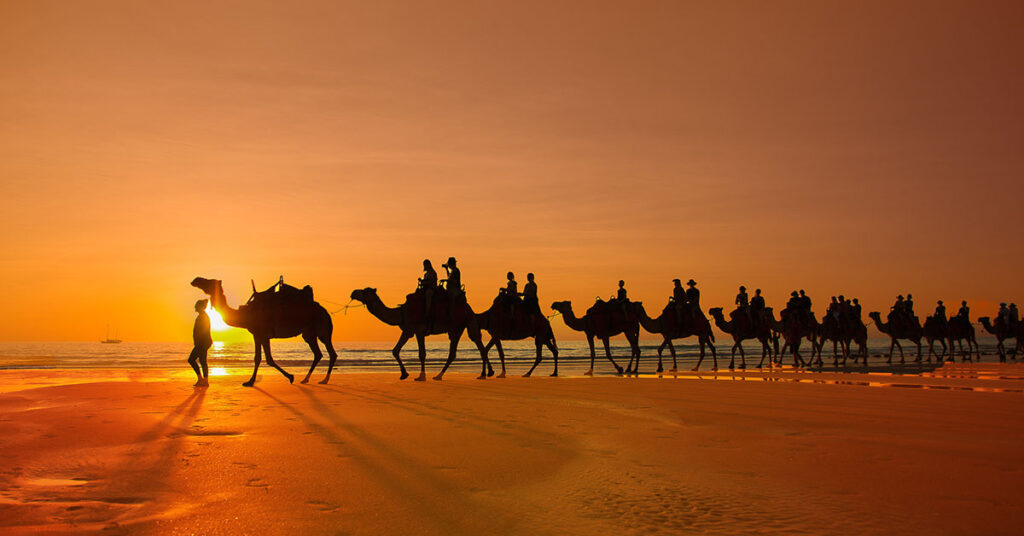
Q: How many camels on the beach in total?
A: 13